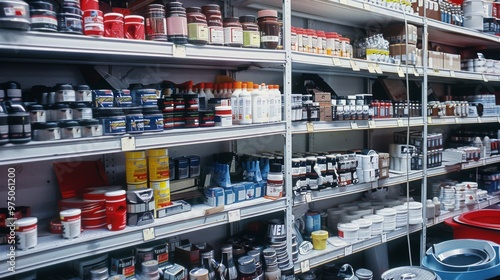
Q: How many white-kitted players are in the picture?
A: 0